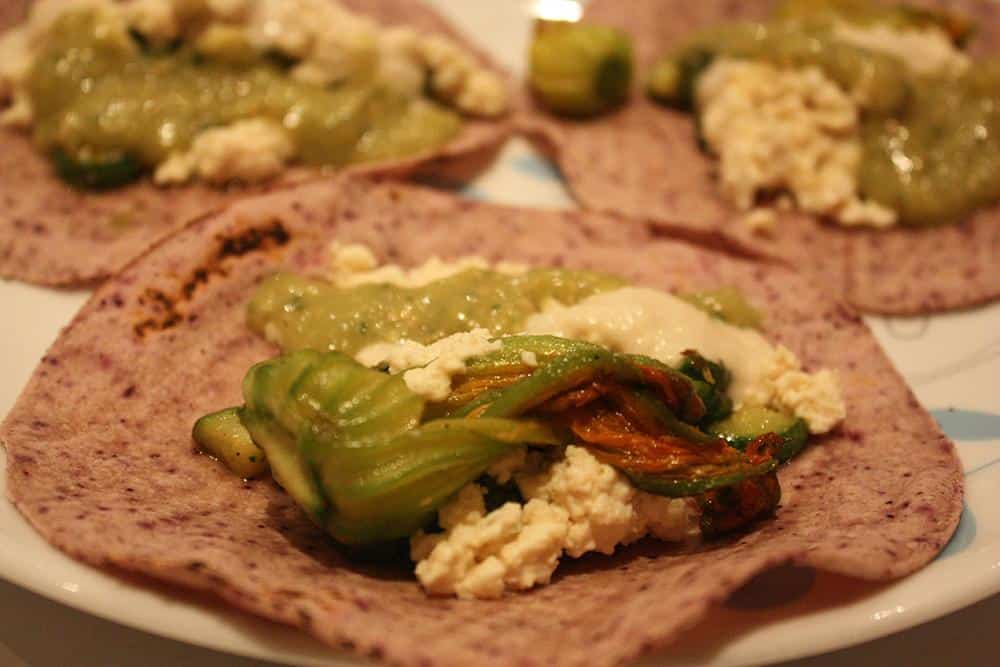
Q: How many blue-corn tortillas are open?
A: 3